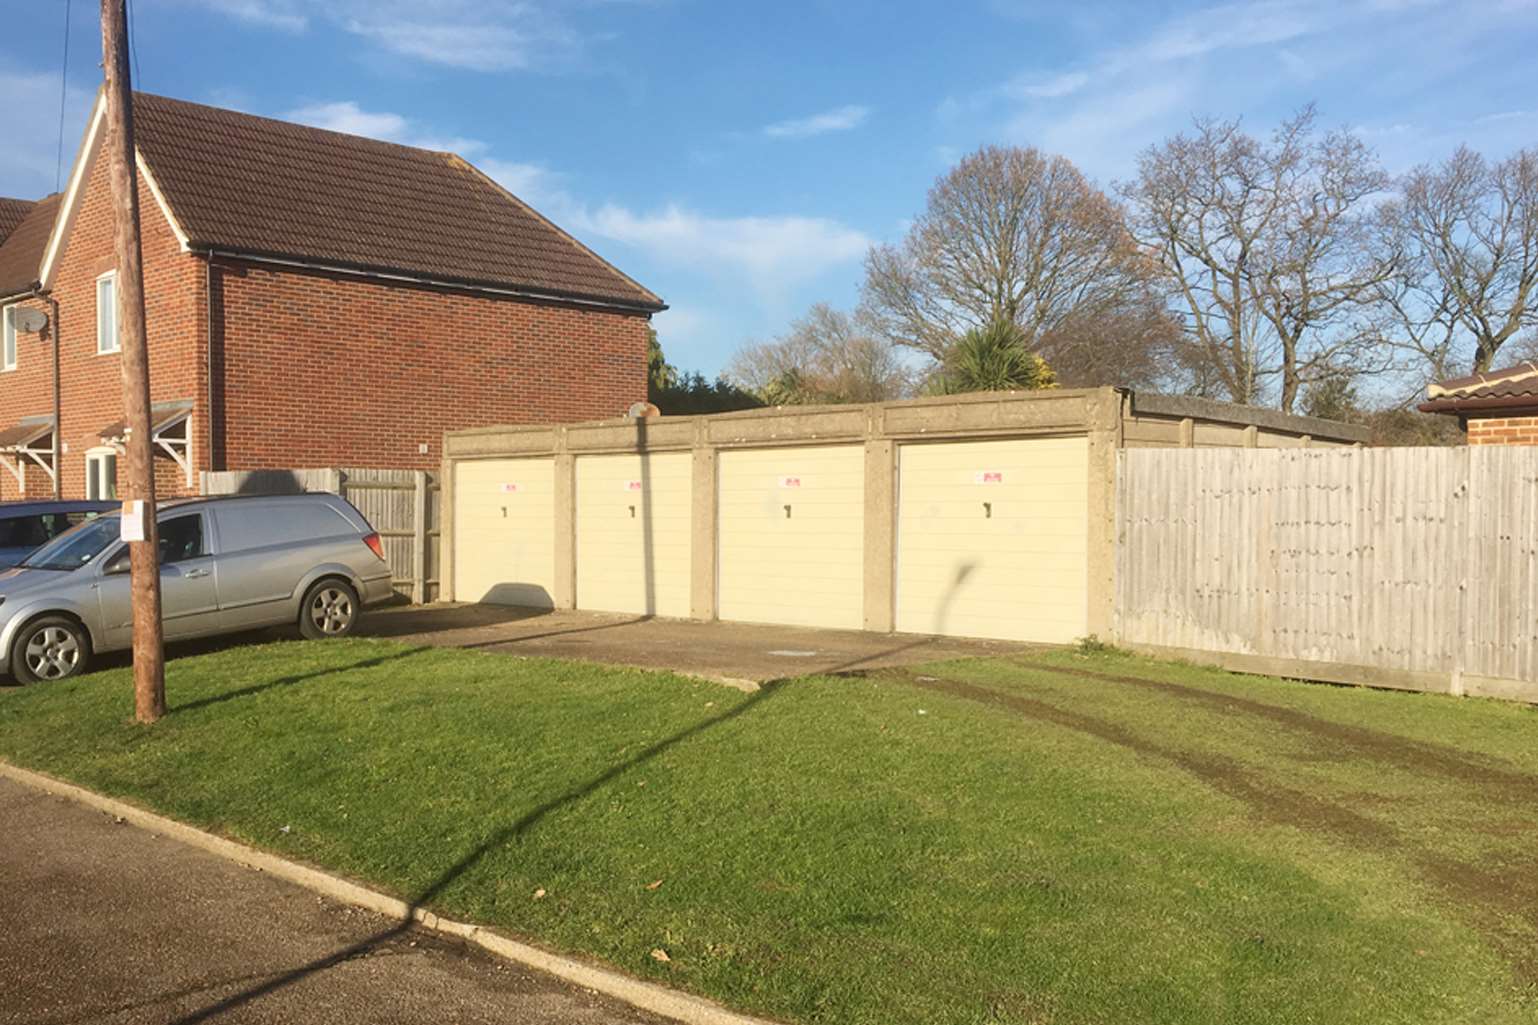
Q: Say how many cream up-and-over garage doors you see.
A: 4